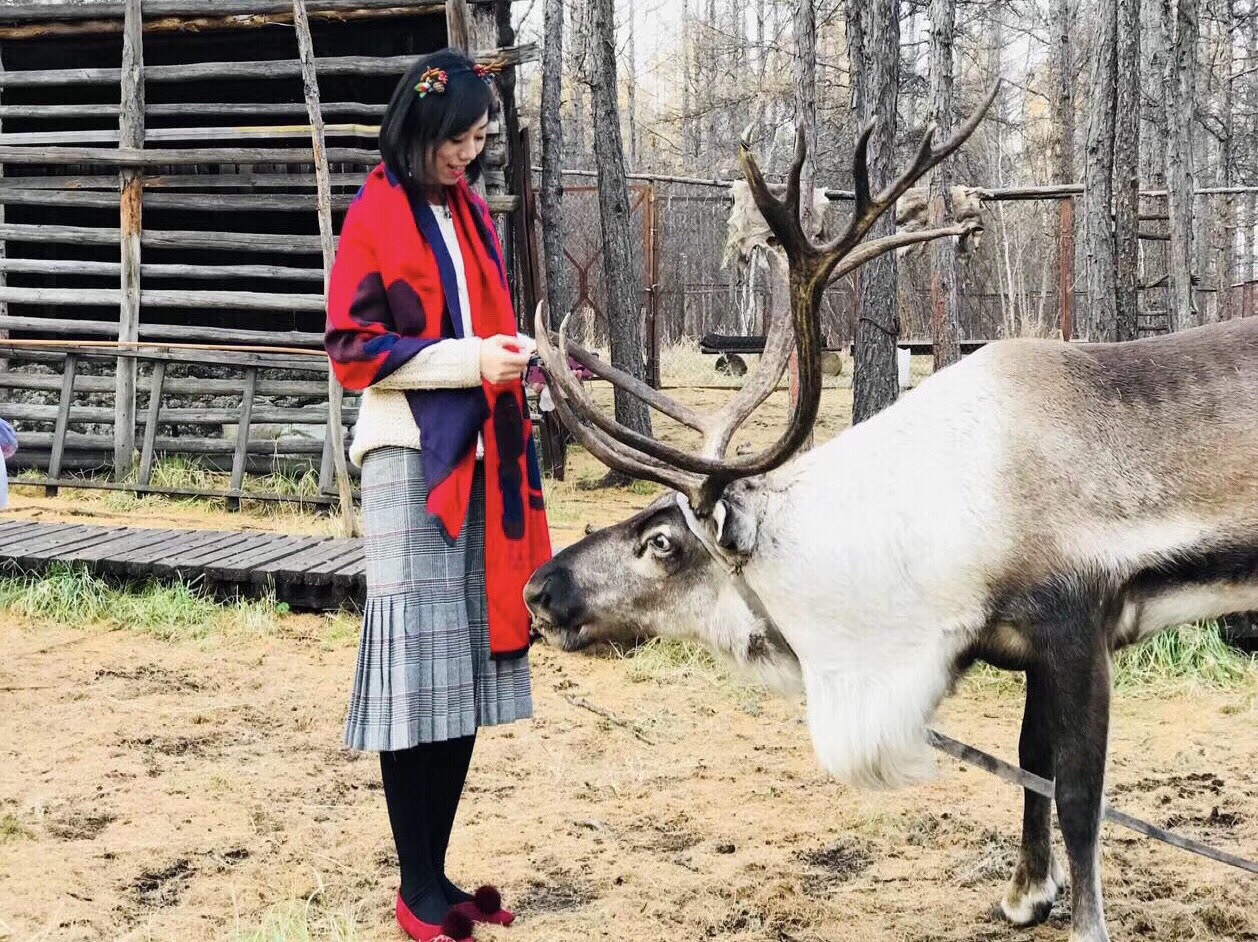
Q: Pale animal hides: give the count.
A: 2